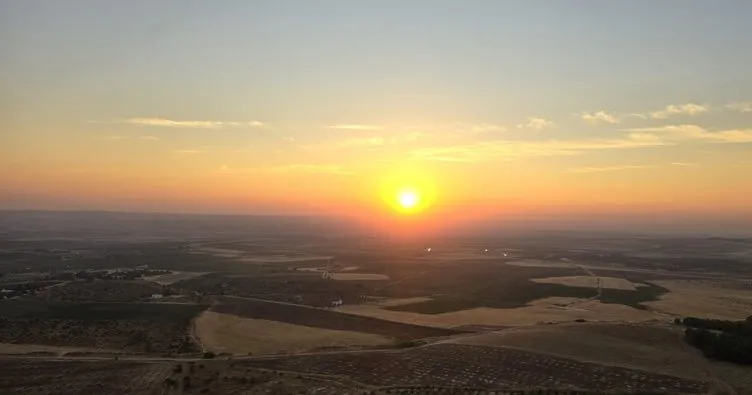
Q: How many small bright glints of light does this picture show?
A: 3